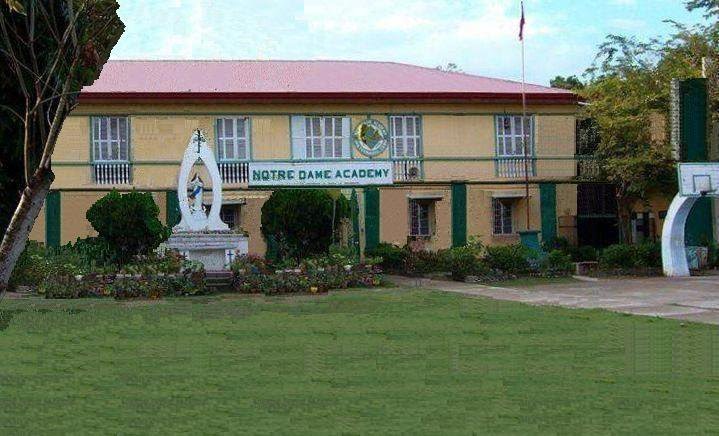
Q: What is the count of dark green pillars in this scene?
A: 6